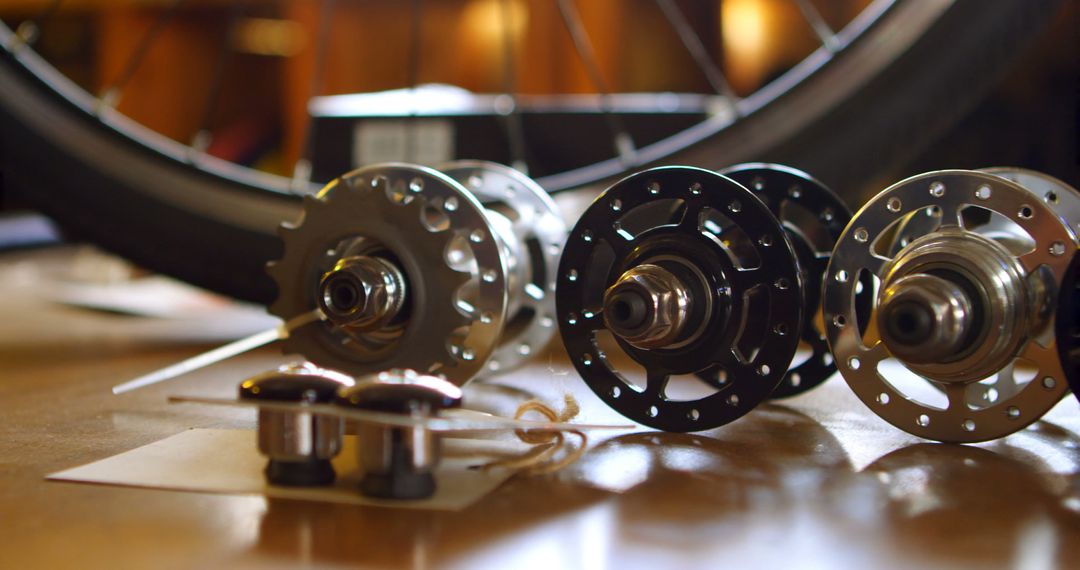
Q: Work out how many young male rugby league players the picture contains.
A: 0